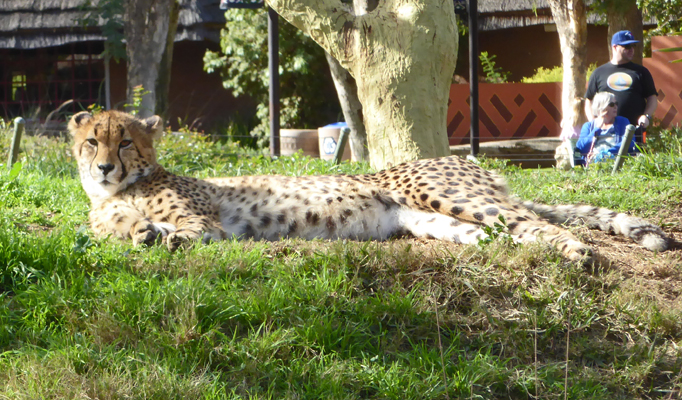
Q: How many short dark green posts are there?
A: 3